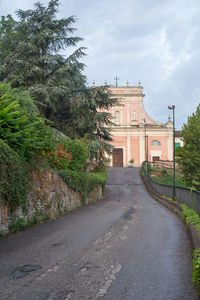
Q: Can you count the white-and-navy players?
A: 0